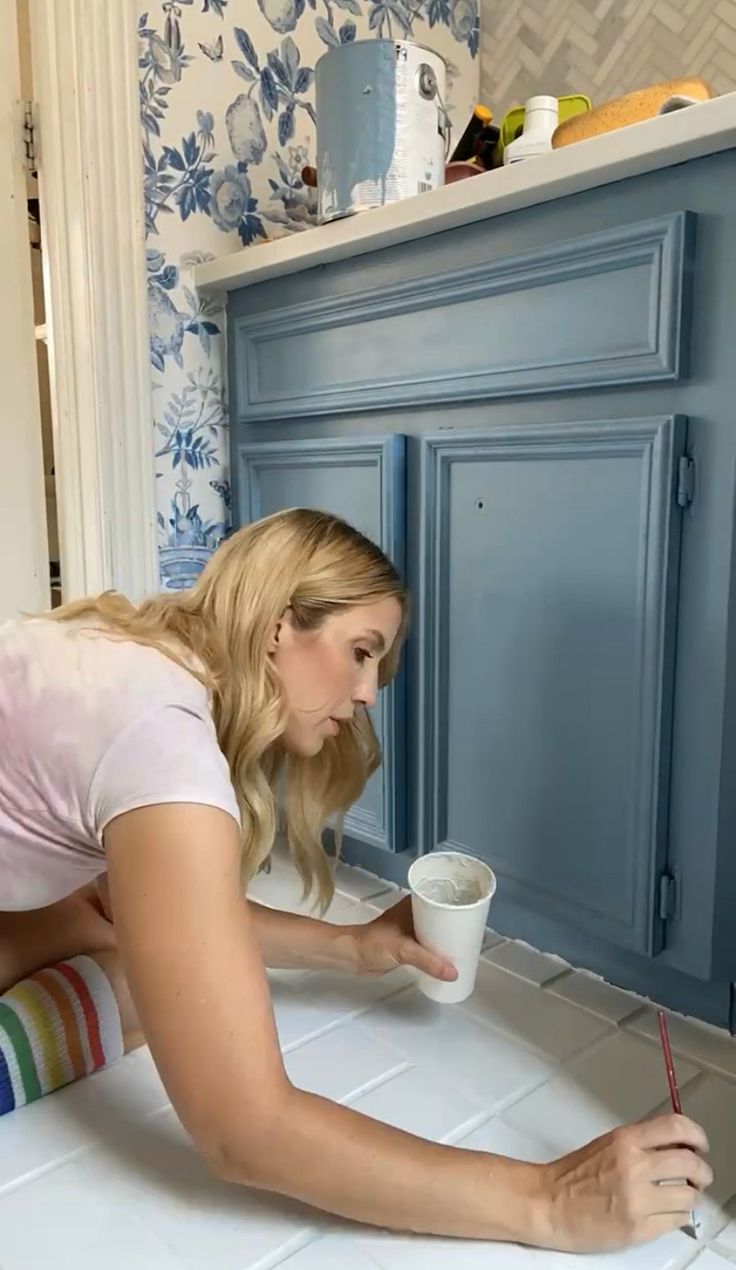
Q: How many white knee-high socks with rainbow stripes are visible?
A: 1